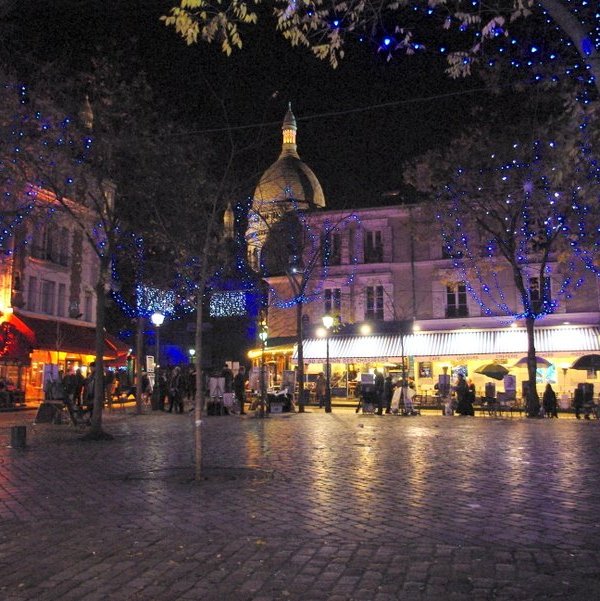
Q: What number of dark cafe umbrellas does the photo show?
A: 3